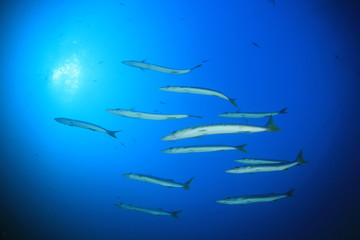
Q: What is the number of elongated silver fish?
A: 12